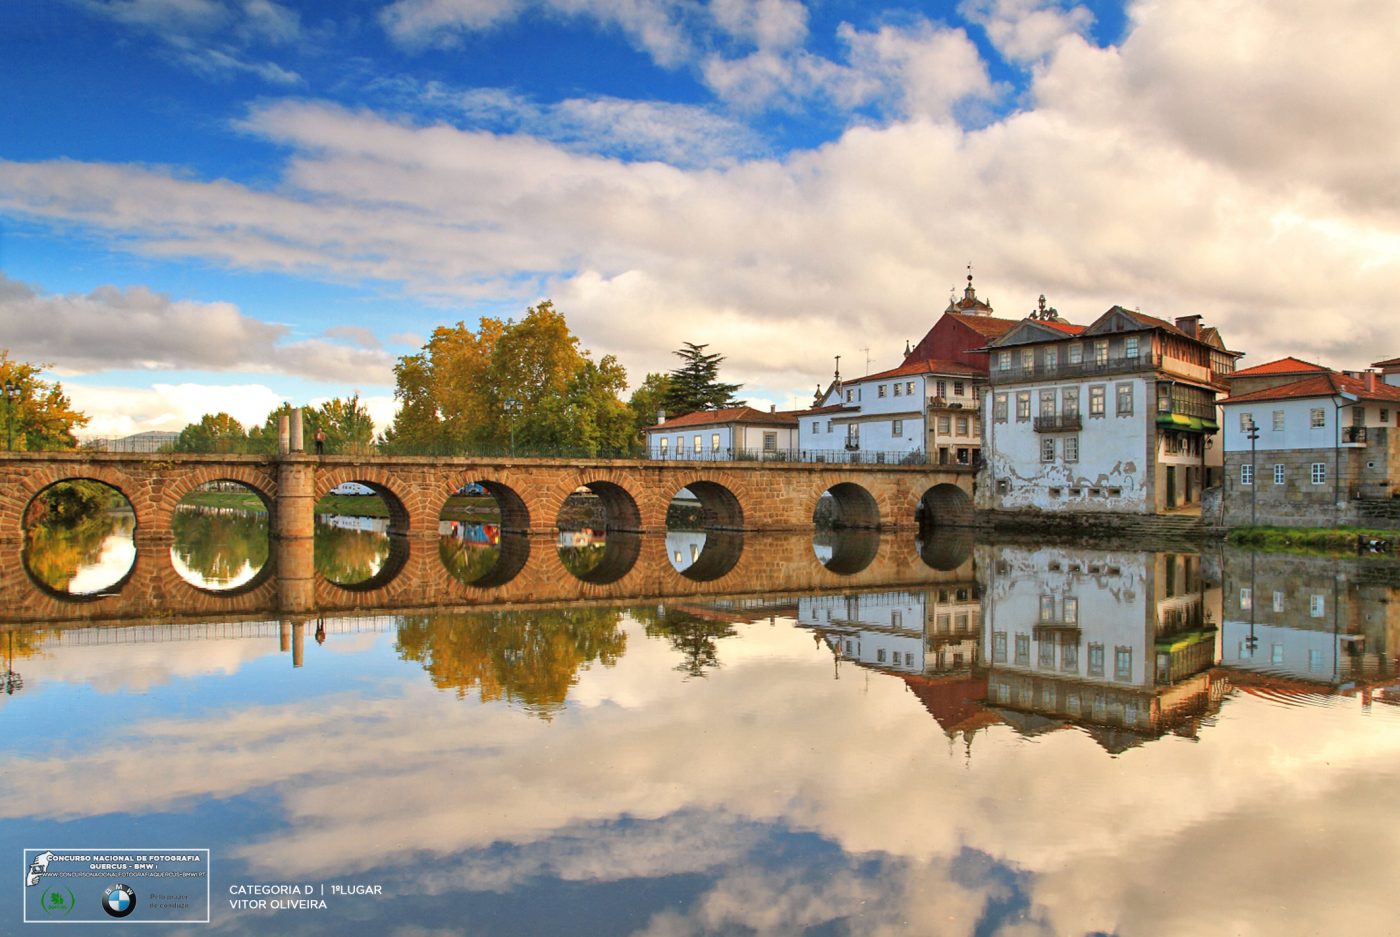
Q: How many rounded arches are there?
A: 8